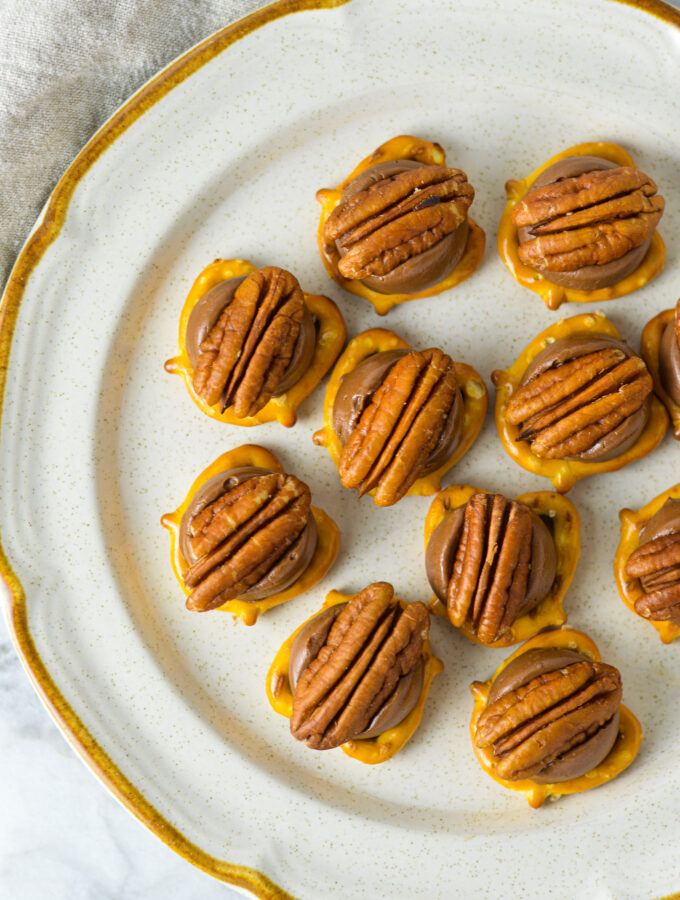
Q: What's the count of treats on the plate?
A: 11